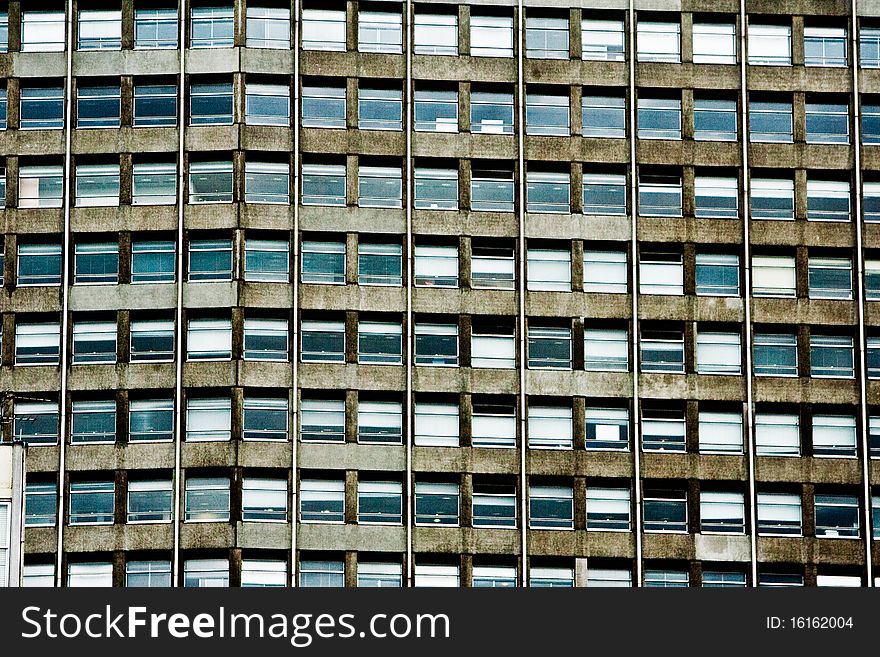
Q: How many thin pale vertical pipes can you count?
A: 8